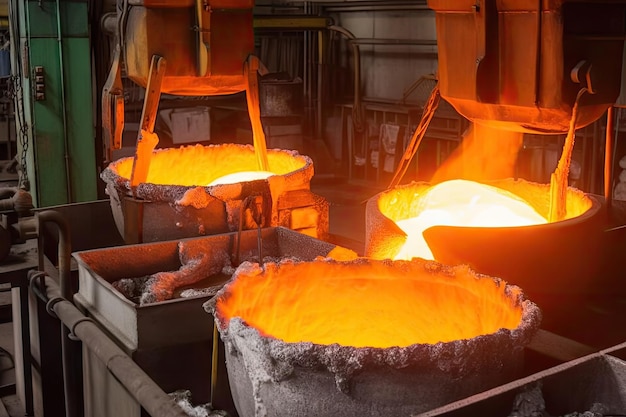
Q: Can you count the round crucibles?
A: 3